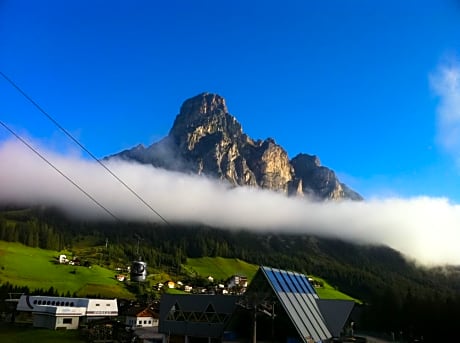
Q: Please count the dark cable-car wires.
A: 2